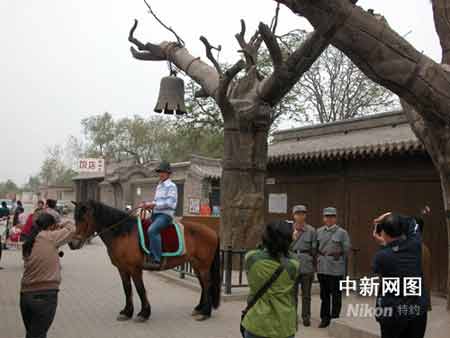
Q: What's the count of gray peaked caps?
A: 2